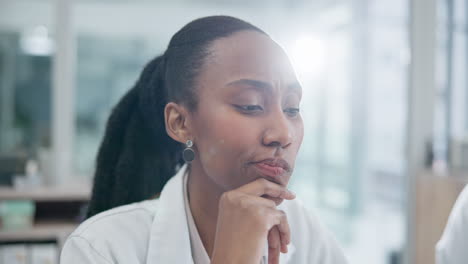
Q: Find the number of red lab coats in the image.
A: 0